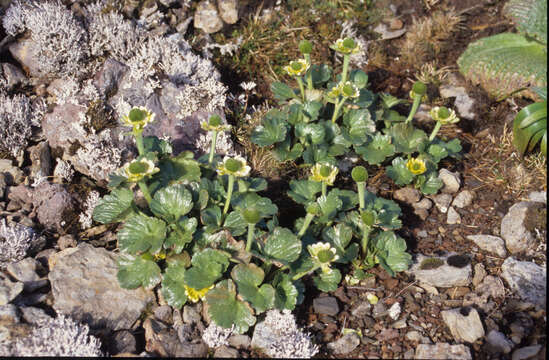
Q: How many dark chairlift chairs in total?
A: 0